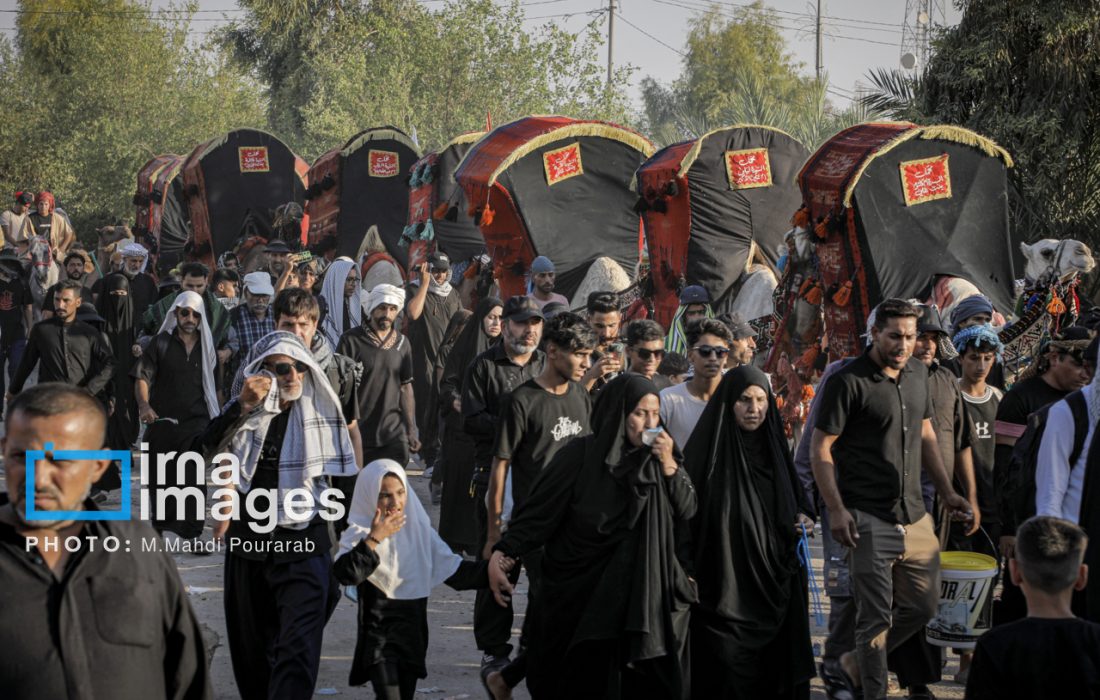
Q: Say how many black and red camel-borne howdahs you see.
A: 7